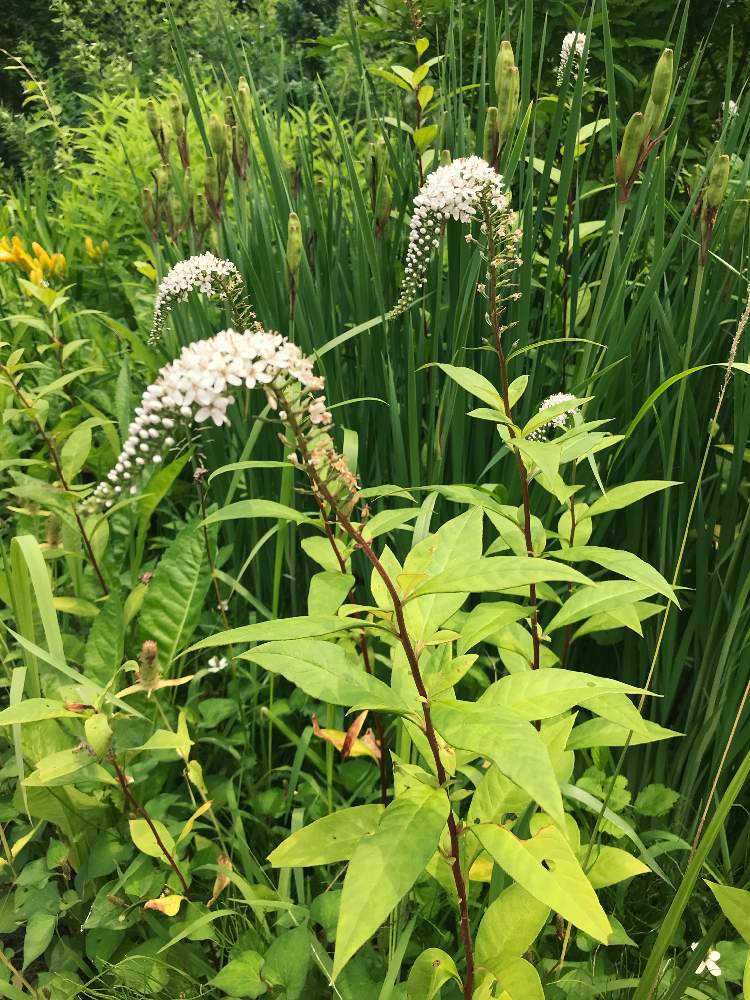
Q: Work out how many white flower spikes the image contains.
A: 5